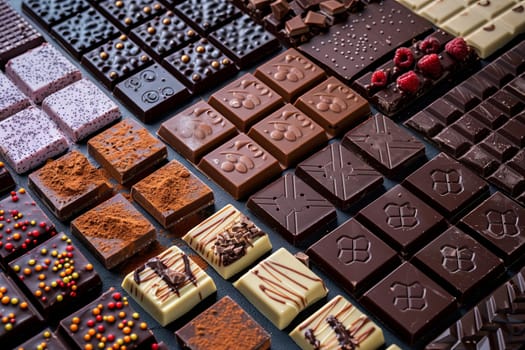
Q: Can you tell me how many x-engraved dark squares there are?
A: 3